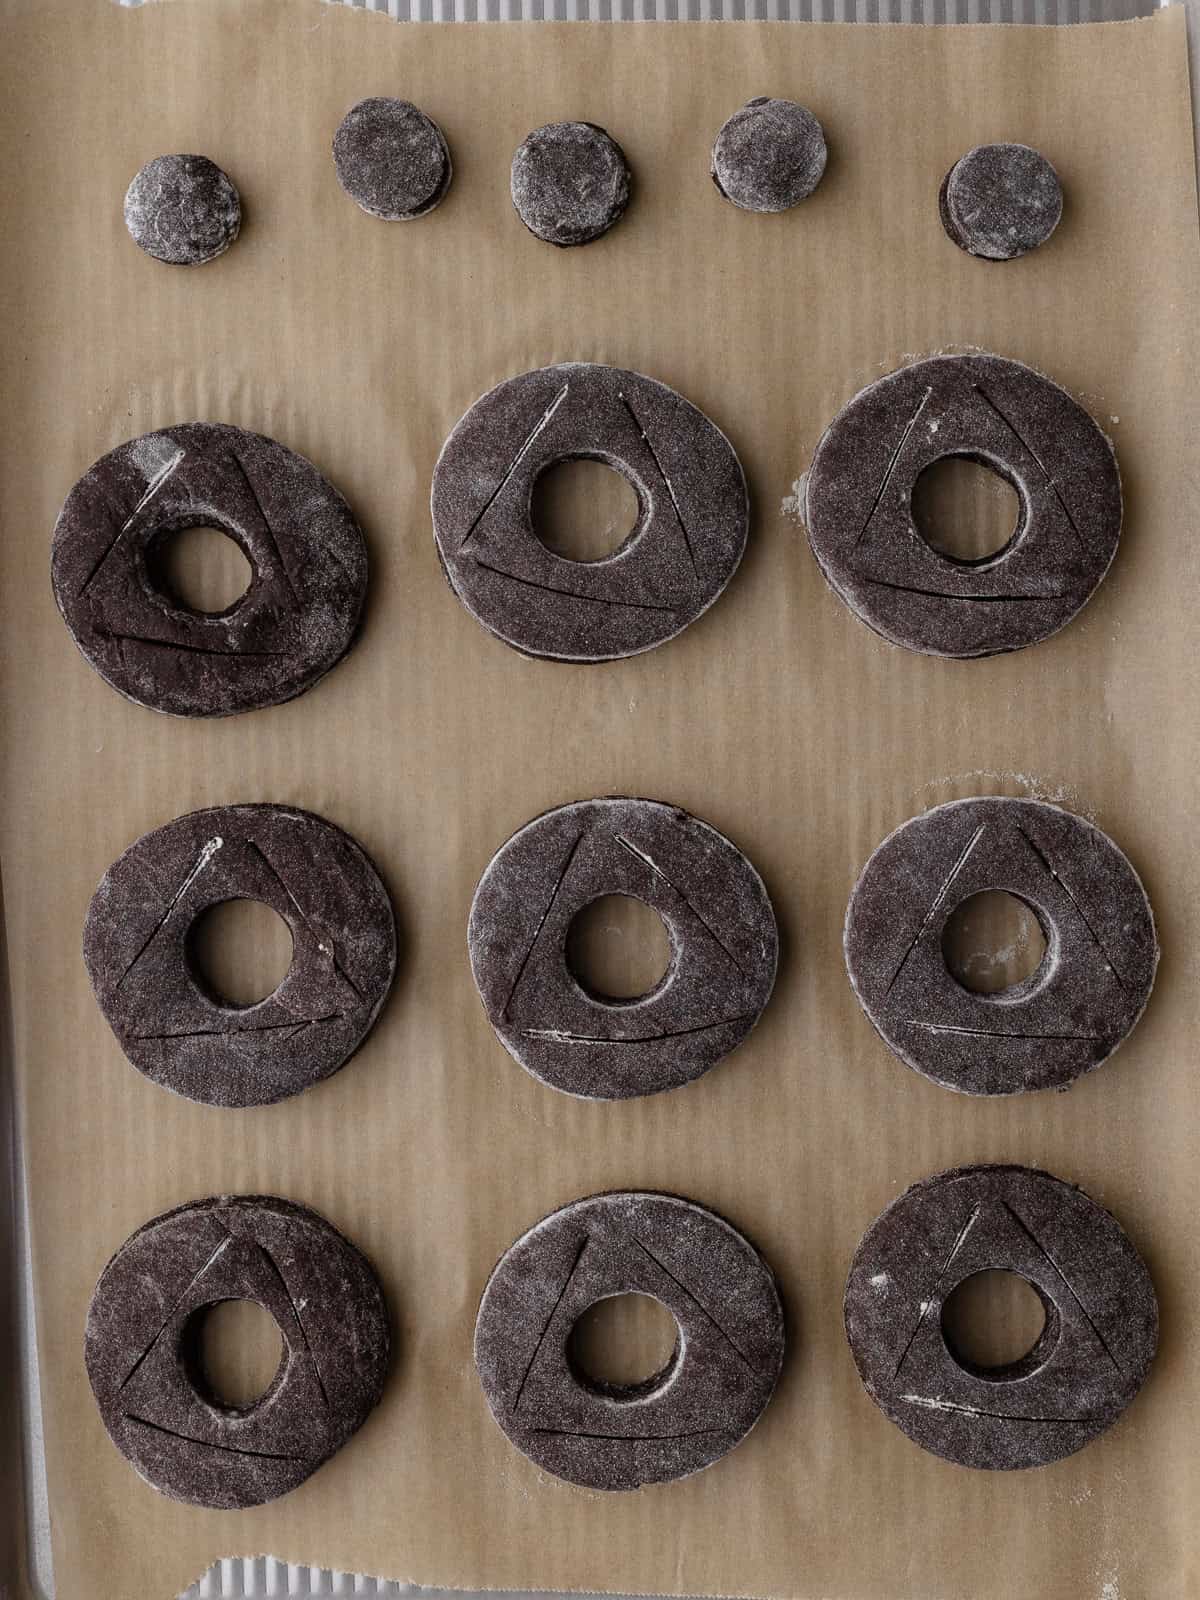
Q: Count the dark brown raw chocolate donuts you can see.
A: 9